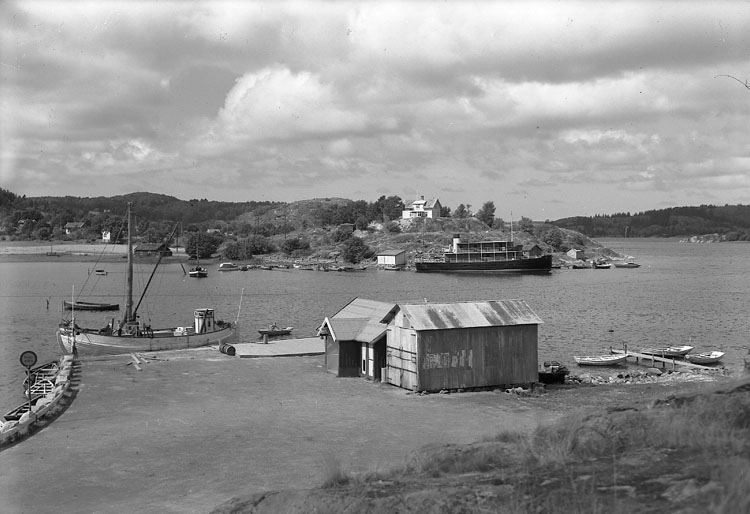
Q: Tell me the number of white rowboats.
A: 3